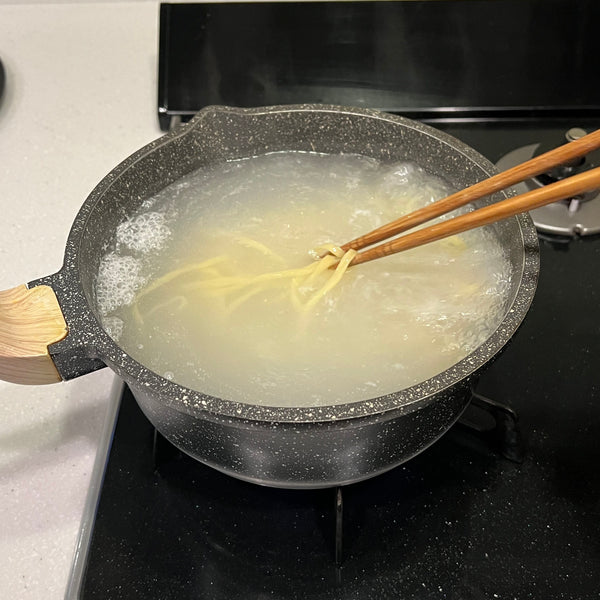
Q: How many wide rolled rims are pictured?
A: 1